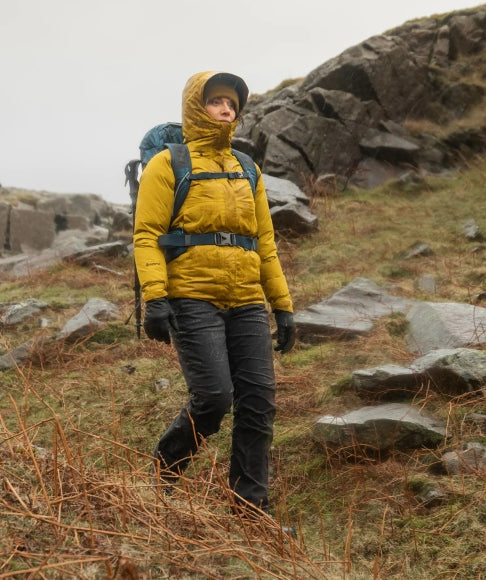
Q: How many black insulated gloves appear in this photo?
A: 2